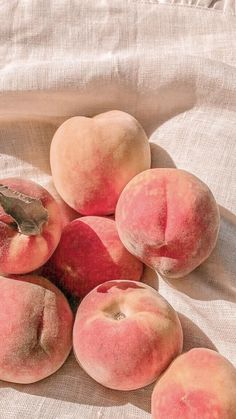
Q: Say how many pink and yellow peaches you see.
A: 7